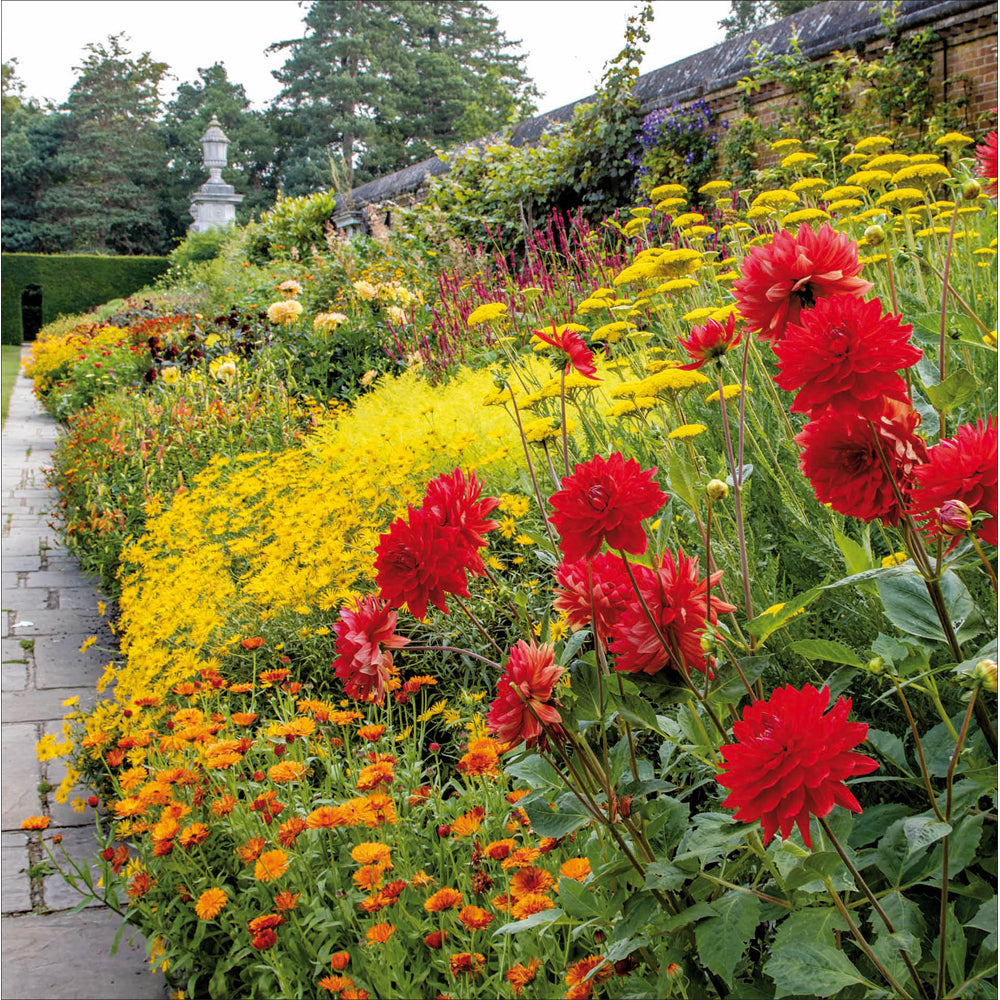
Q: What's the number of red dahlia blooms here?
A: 15